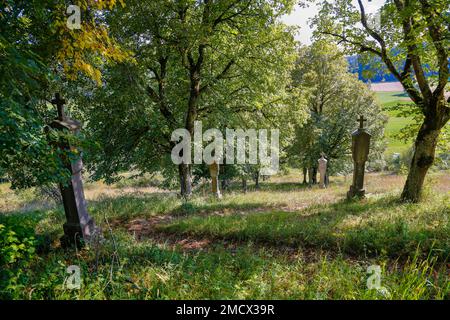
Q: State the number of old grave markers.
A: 4